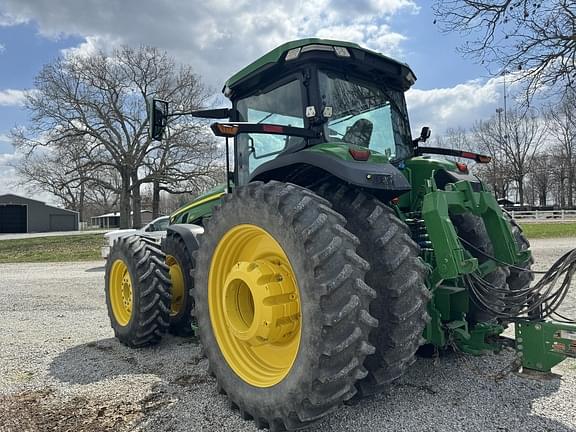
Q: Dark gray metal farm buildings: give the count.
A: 1